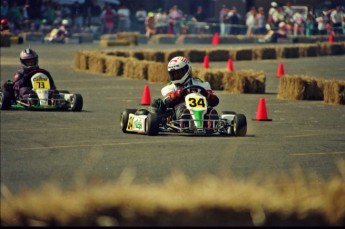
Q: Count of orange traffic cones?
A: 7